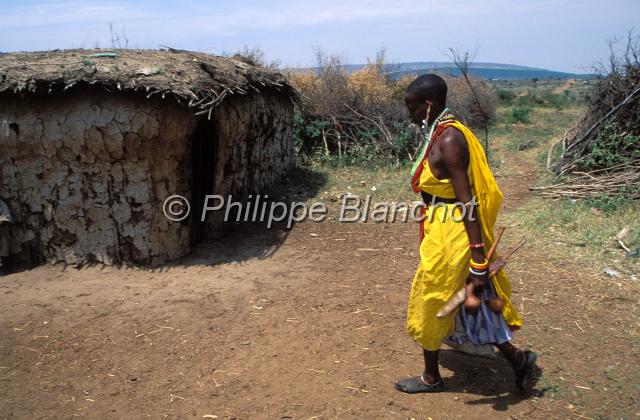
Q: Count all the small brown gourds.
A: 2